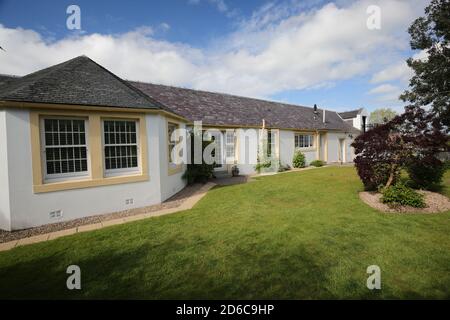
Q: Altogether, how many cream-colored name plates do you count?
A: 0